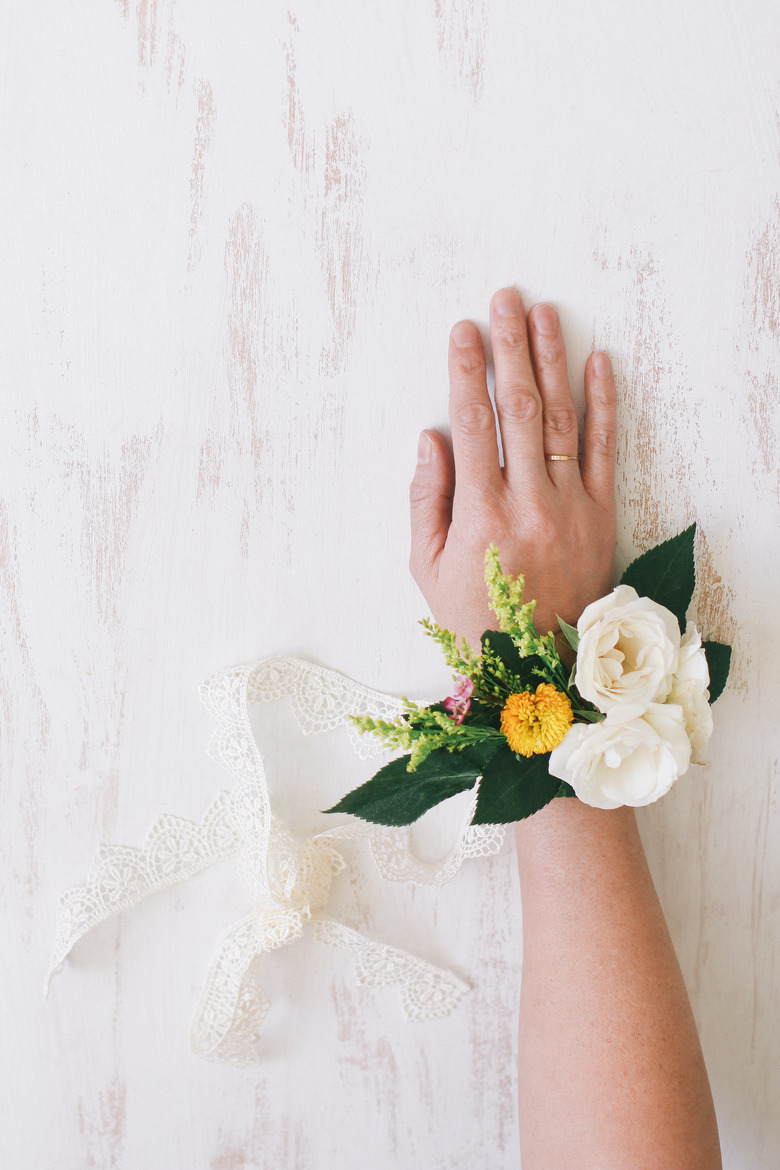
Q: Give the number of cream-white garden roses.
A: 3